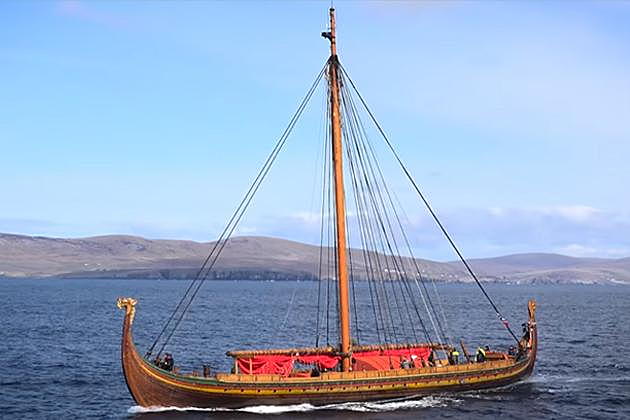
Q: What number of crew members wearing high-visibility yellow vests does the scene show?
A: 2